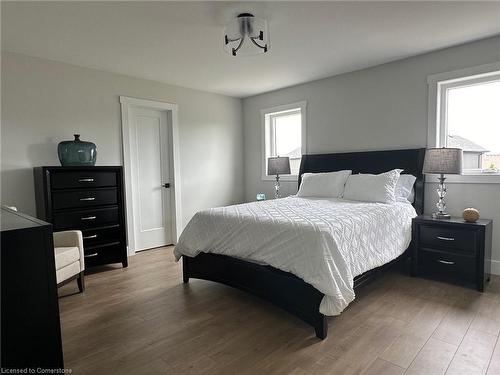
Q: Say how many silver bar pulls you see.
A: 7